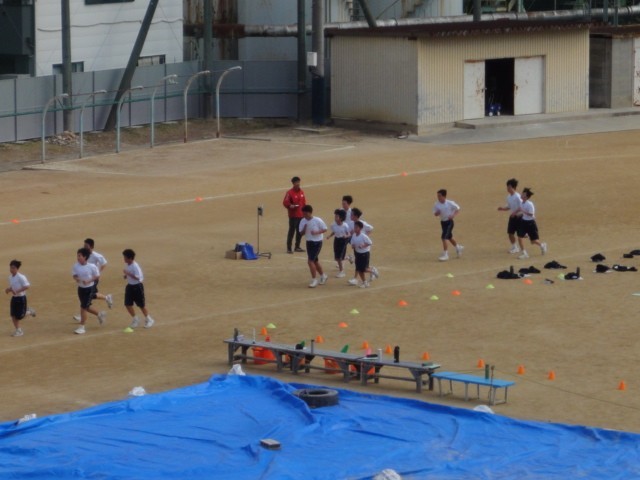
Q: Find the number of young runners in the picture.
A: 12